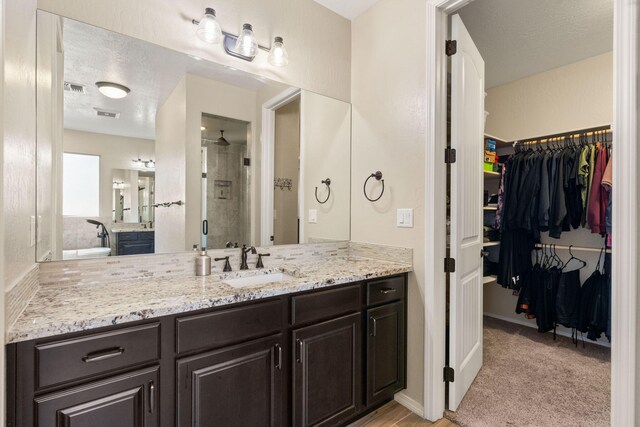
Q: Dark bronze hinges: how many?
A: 4